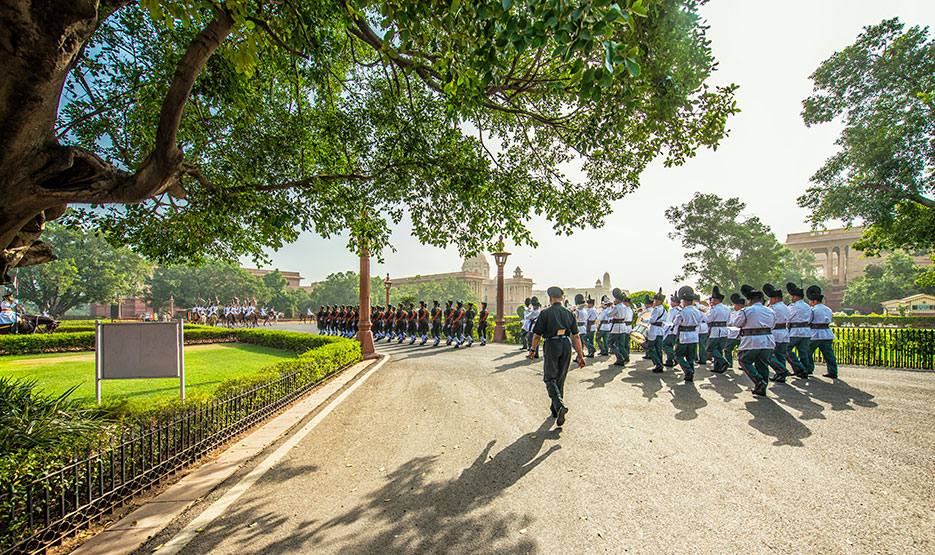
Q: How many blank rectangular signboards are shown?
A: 1